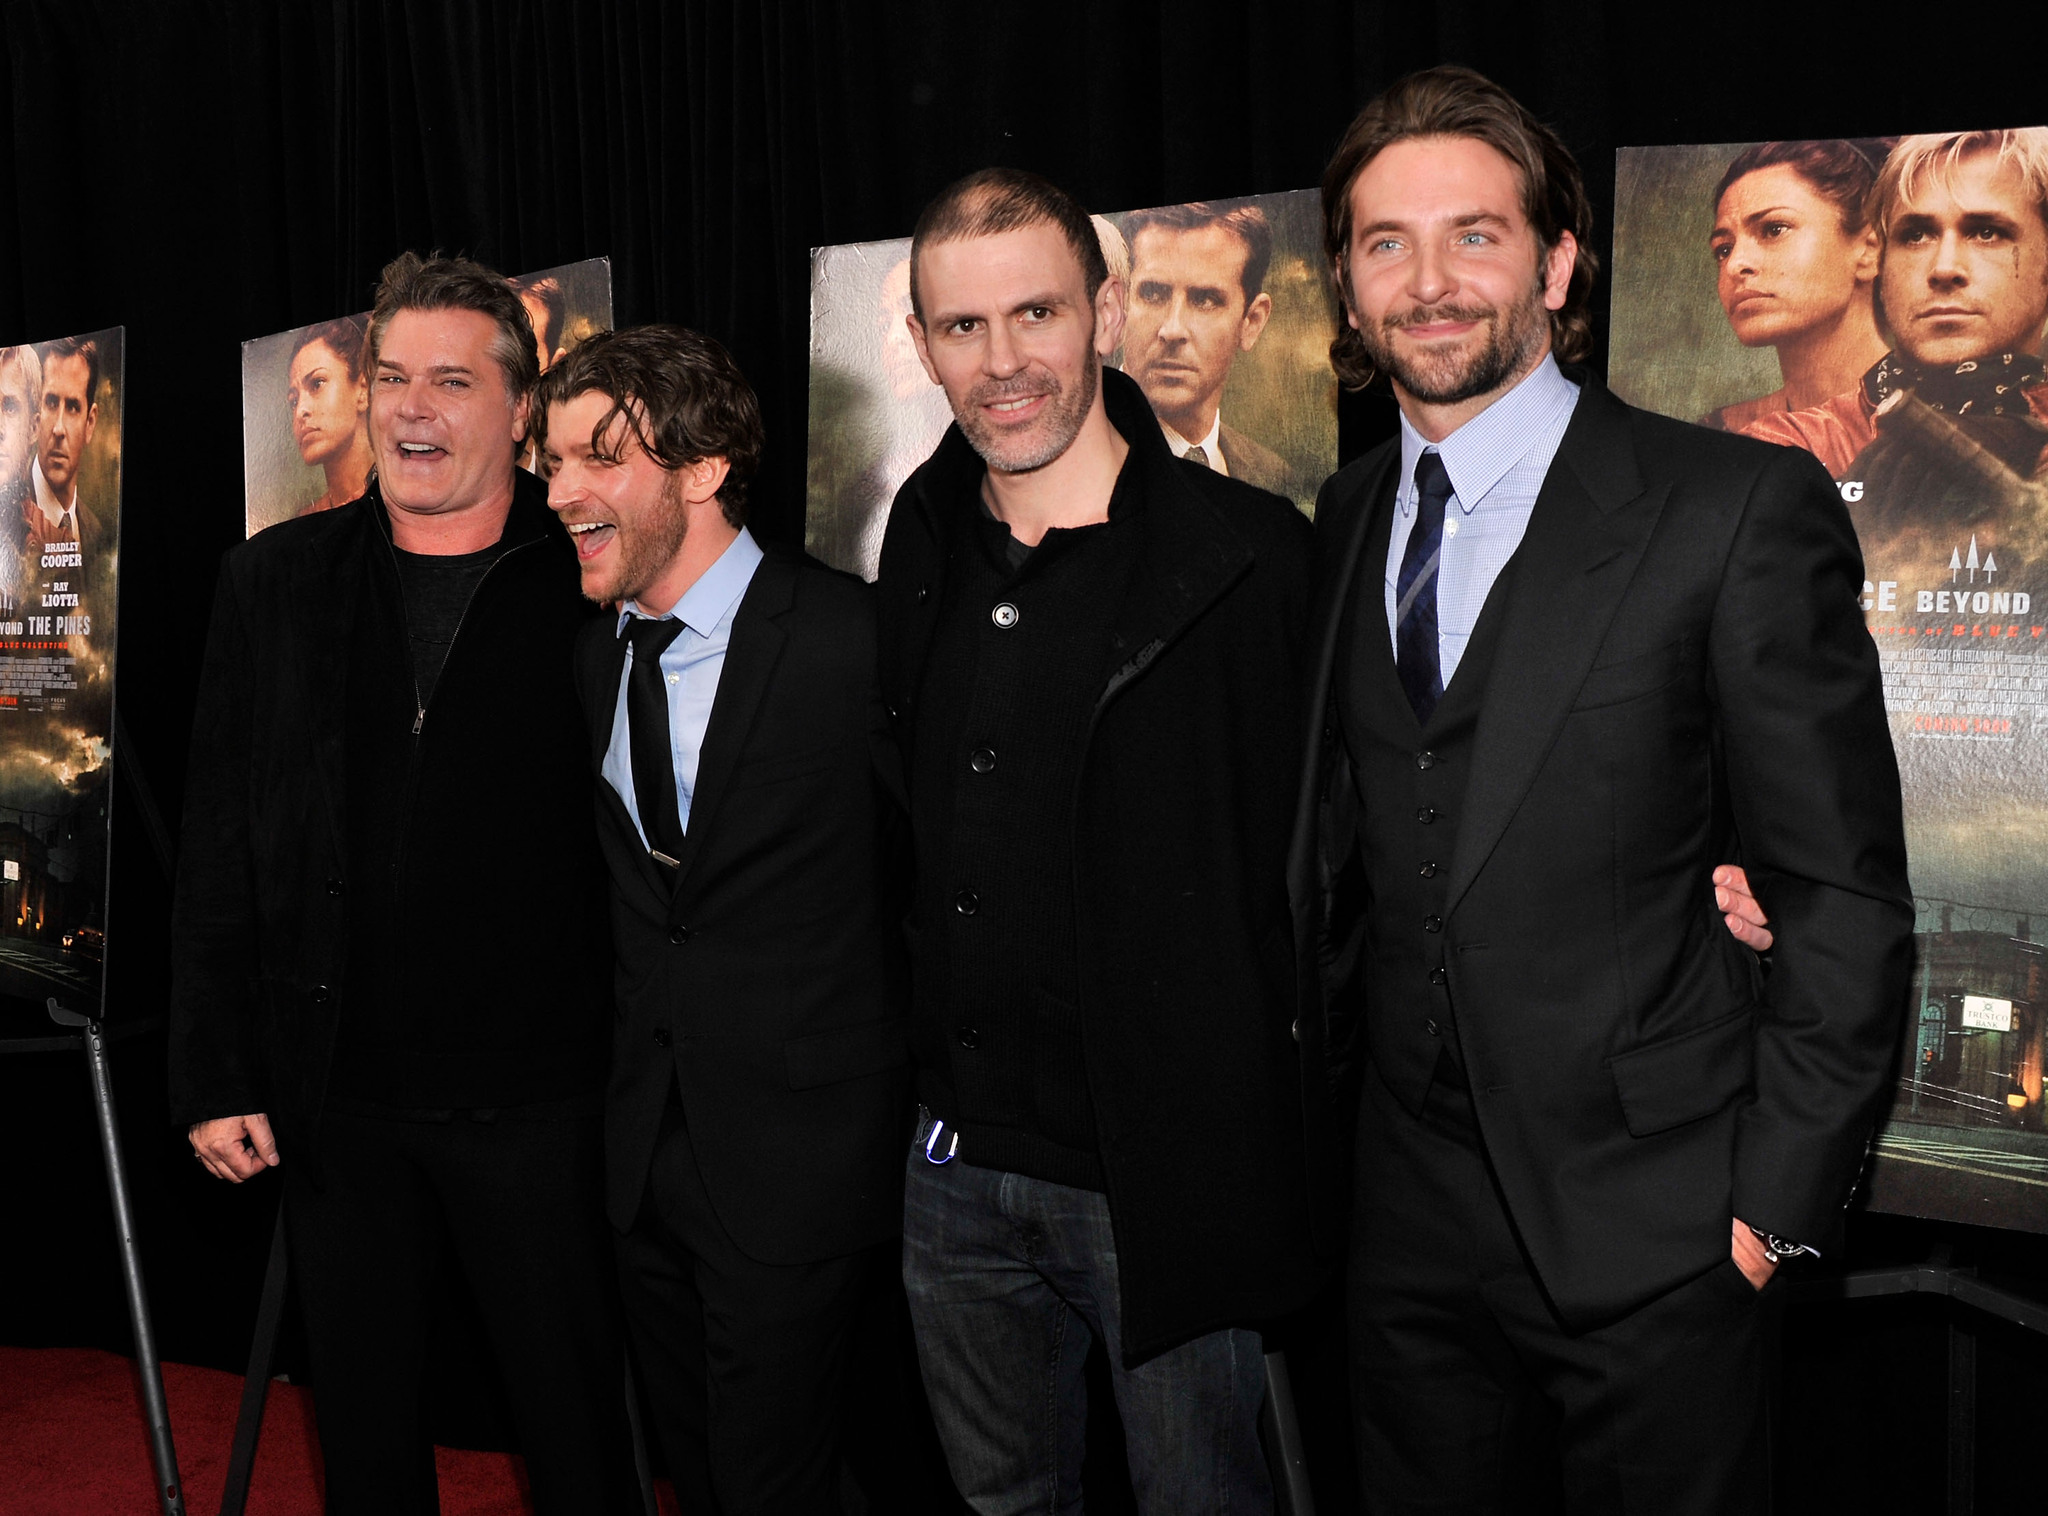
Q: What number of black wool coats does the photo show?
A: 1